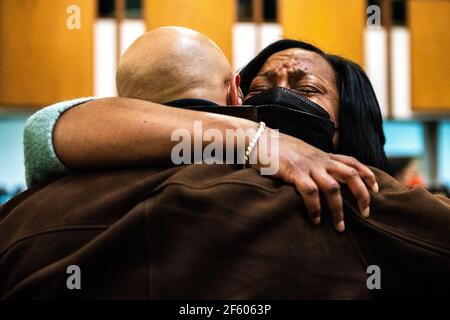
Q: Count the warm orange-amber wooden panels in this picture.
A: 4